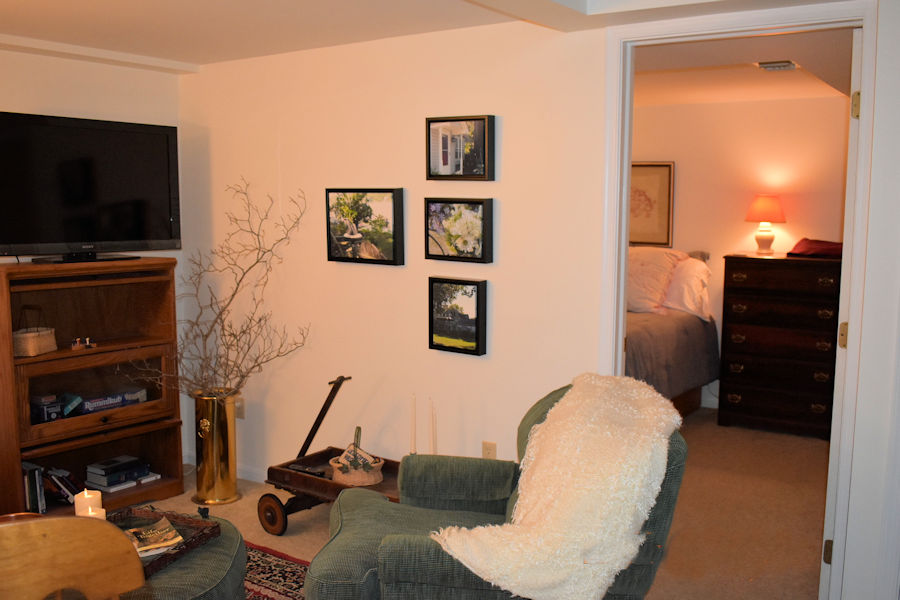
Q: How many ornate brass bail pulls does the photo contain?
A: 10